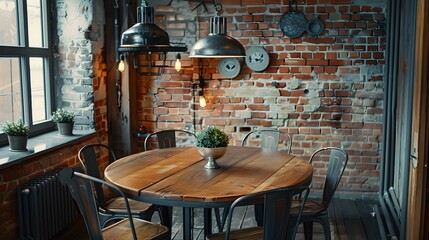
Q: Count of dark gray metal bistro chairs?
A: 6